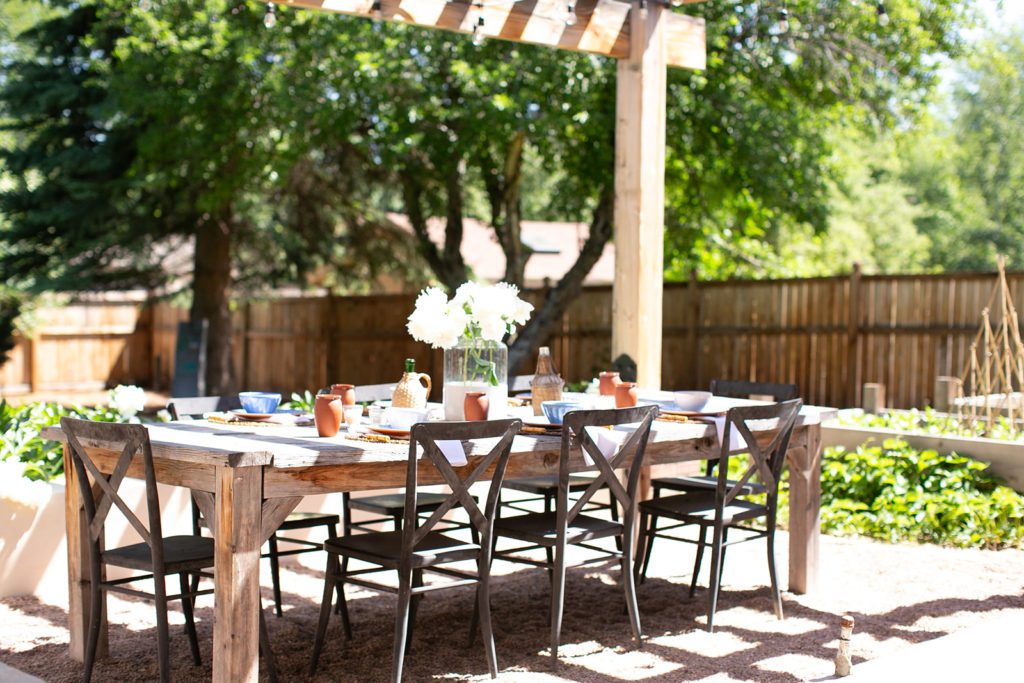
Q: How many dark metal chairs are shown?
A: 8